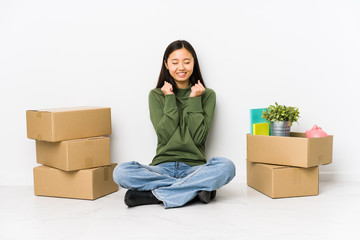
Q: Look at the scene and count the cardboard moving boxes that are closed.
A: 4